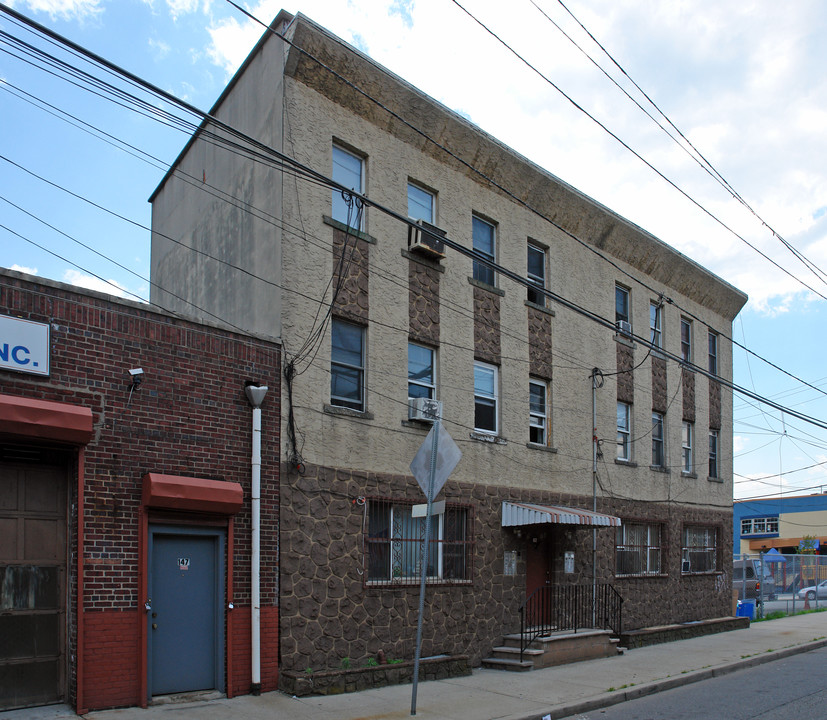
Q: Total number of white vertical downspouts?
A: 1